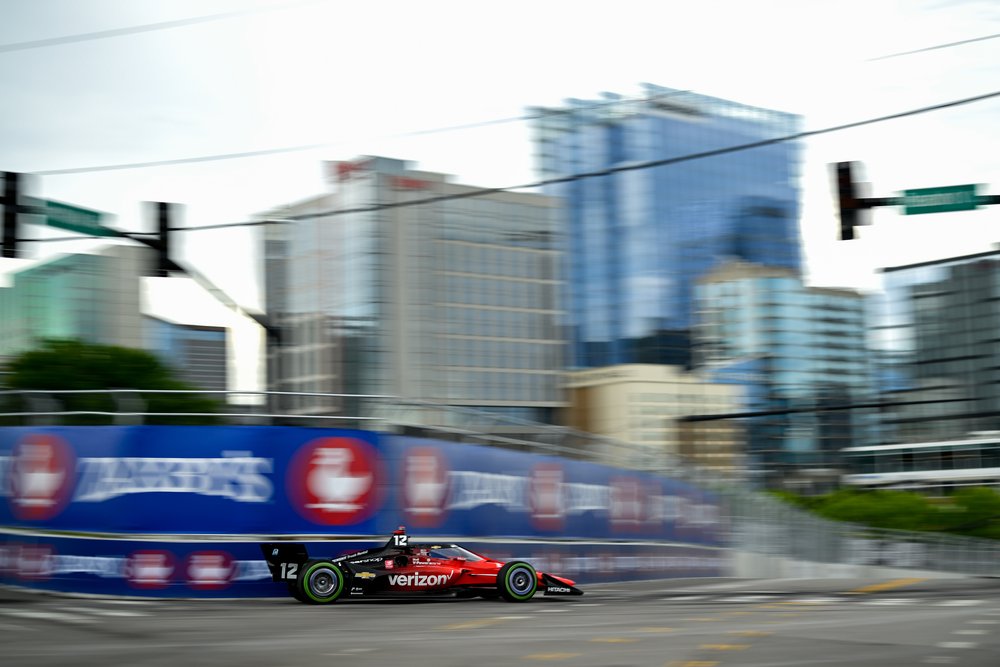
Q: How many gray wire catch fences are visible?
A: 1